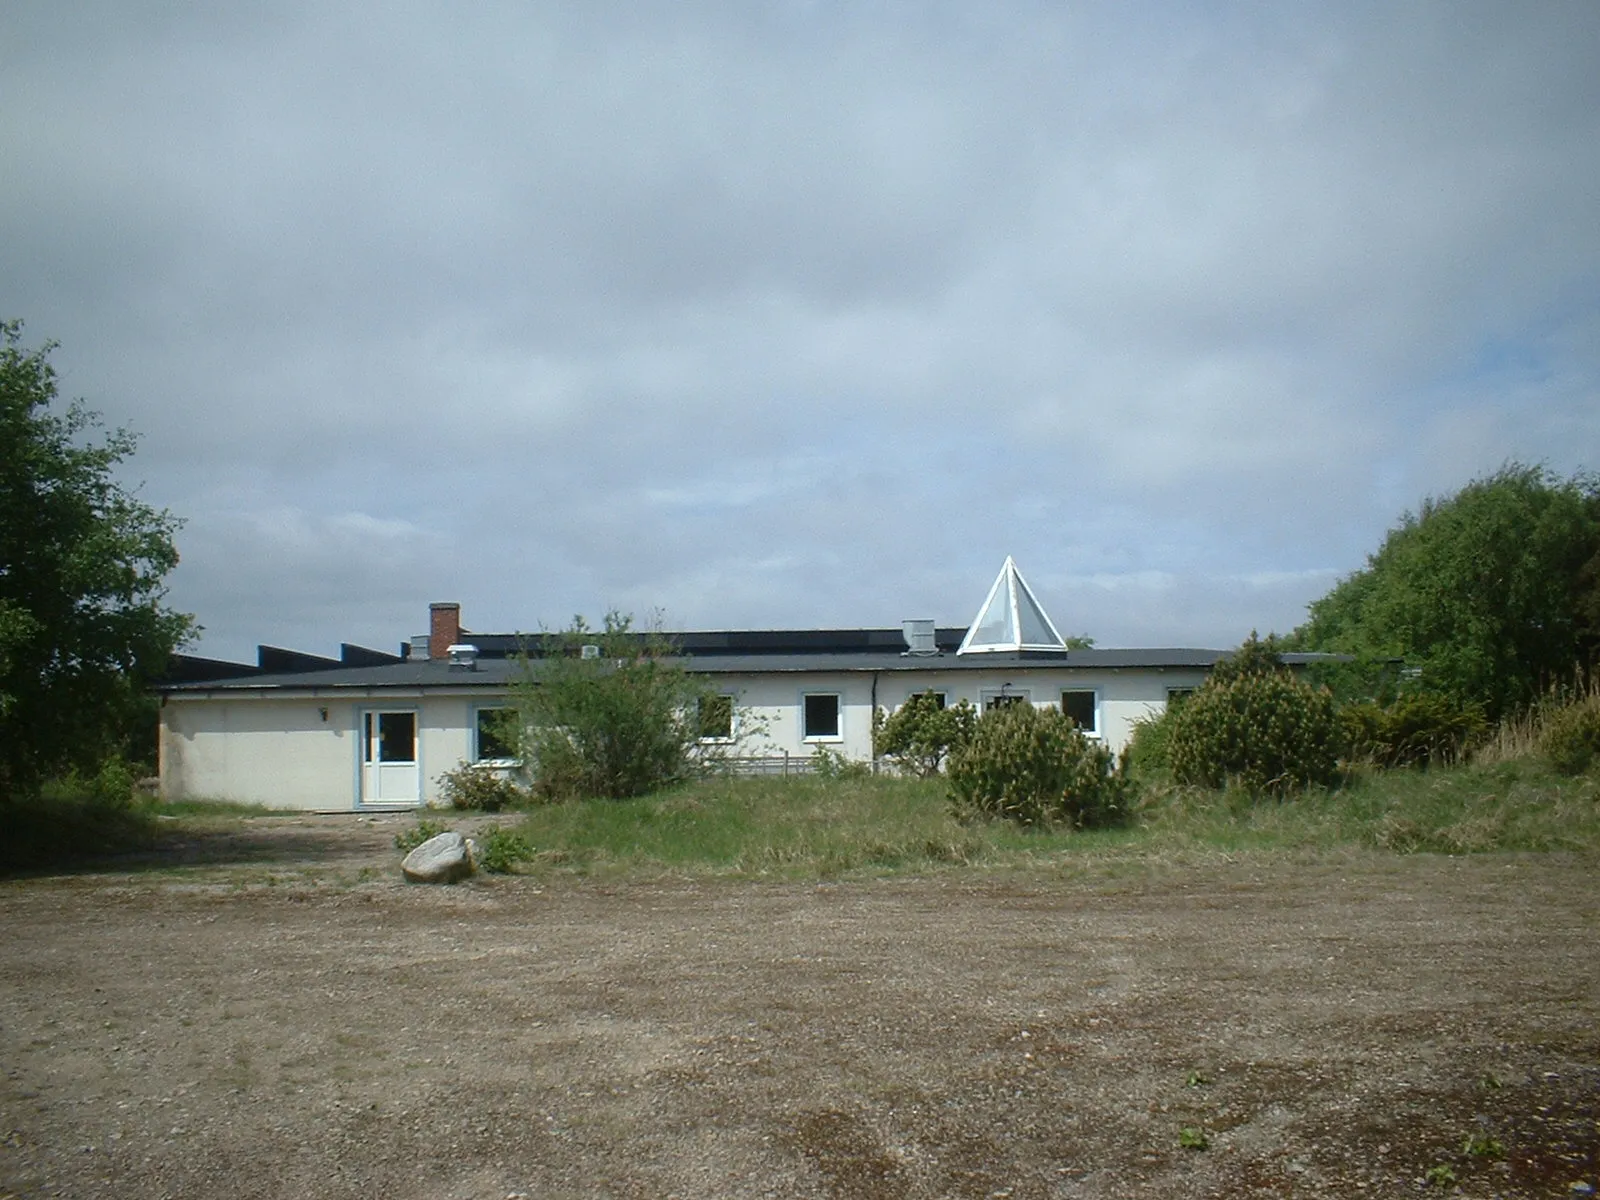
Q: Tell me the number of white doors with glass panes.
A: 1